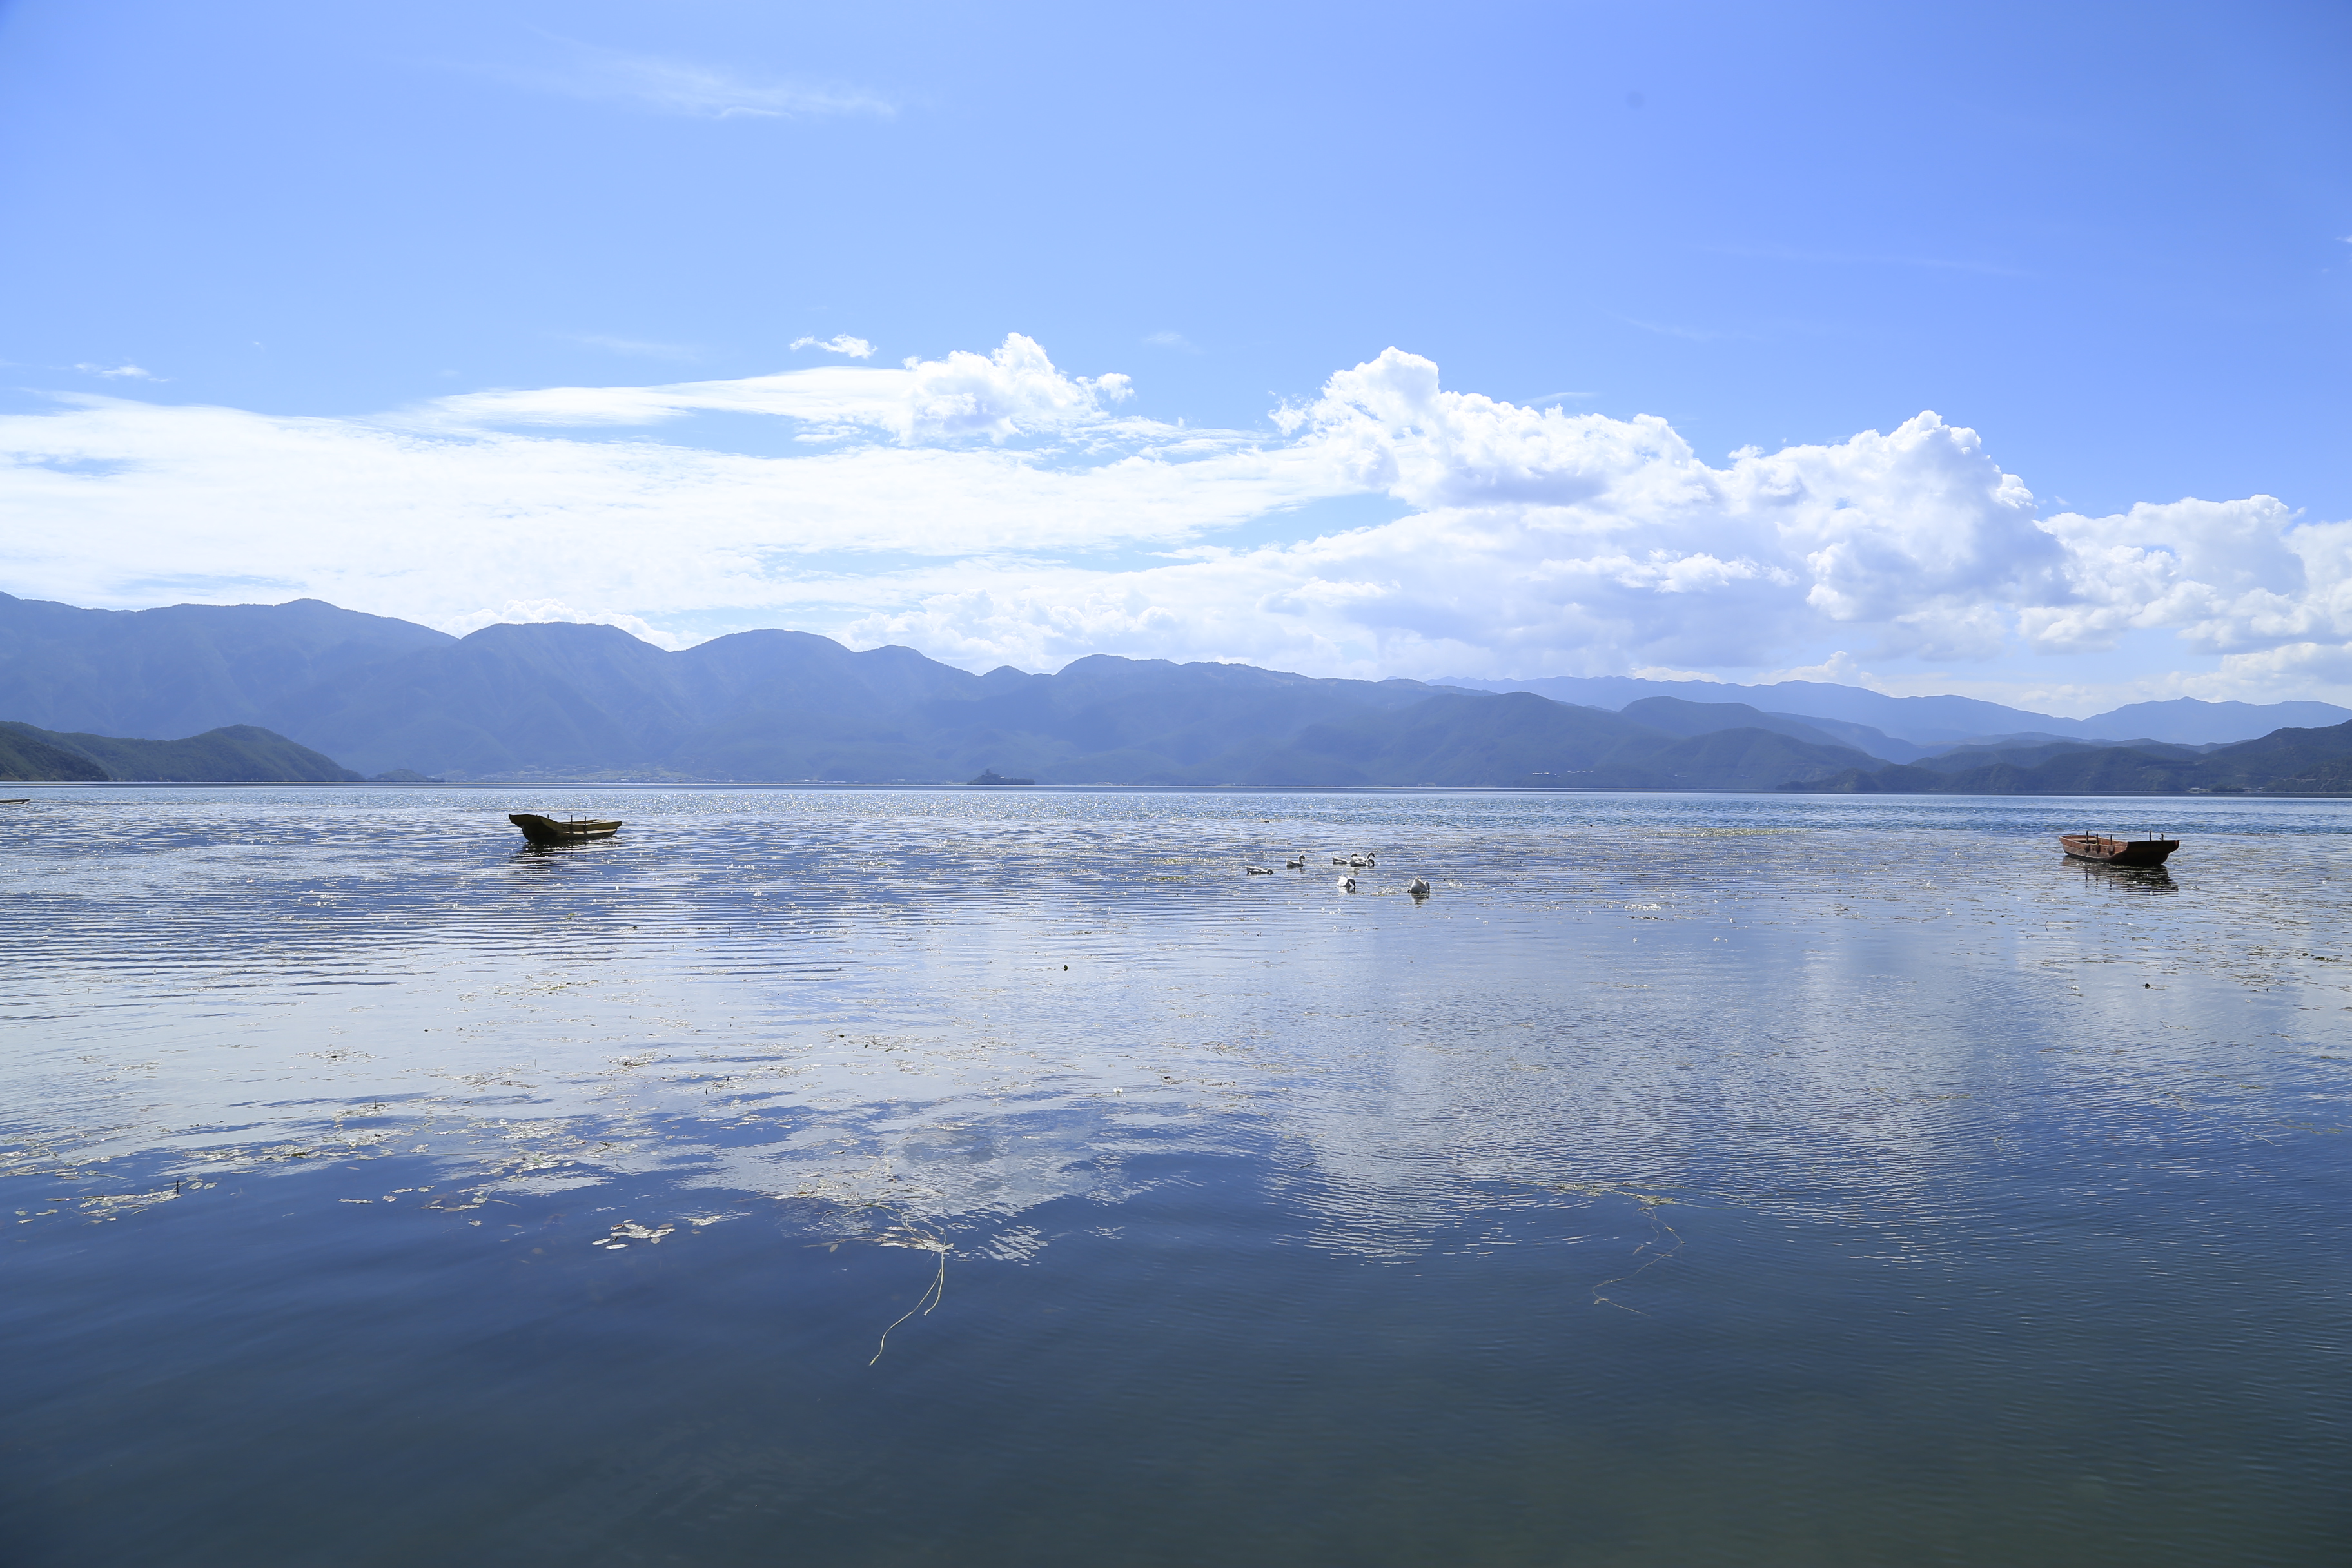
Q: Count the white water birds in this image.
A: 7